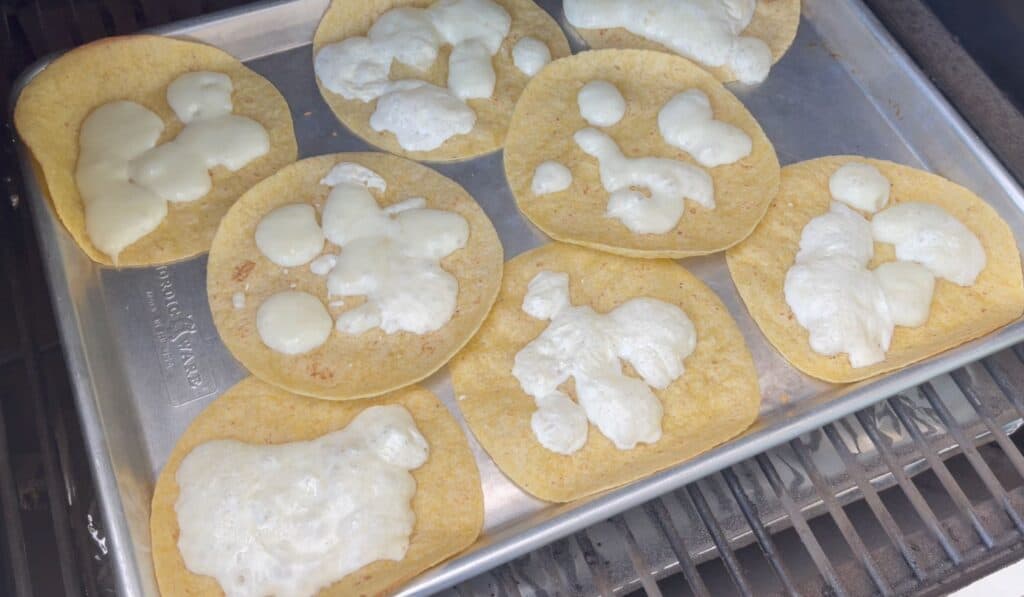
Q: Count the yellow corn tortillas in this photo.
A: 8